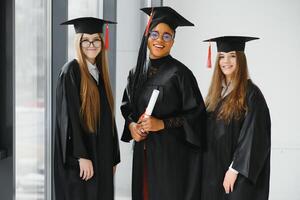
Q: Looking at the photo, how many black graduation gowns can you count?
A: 3